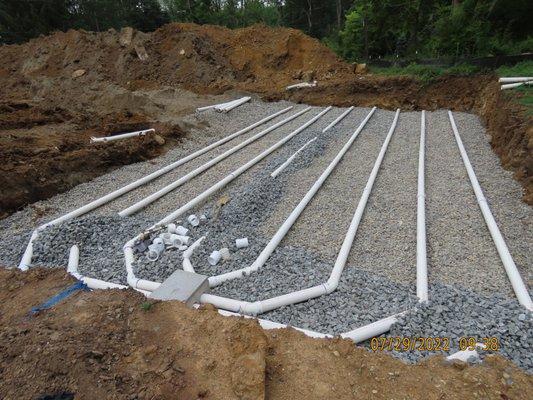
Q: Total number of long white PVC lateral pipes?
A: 8